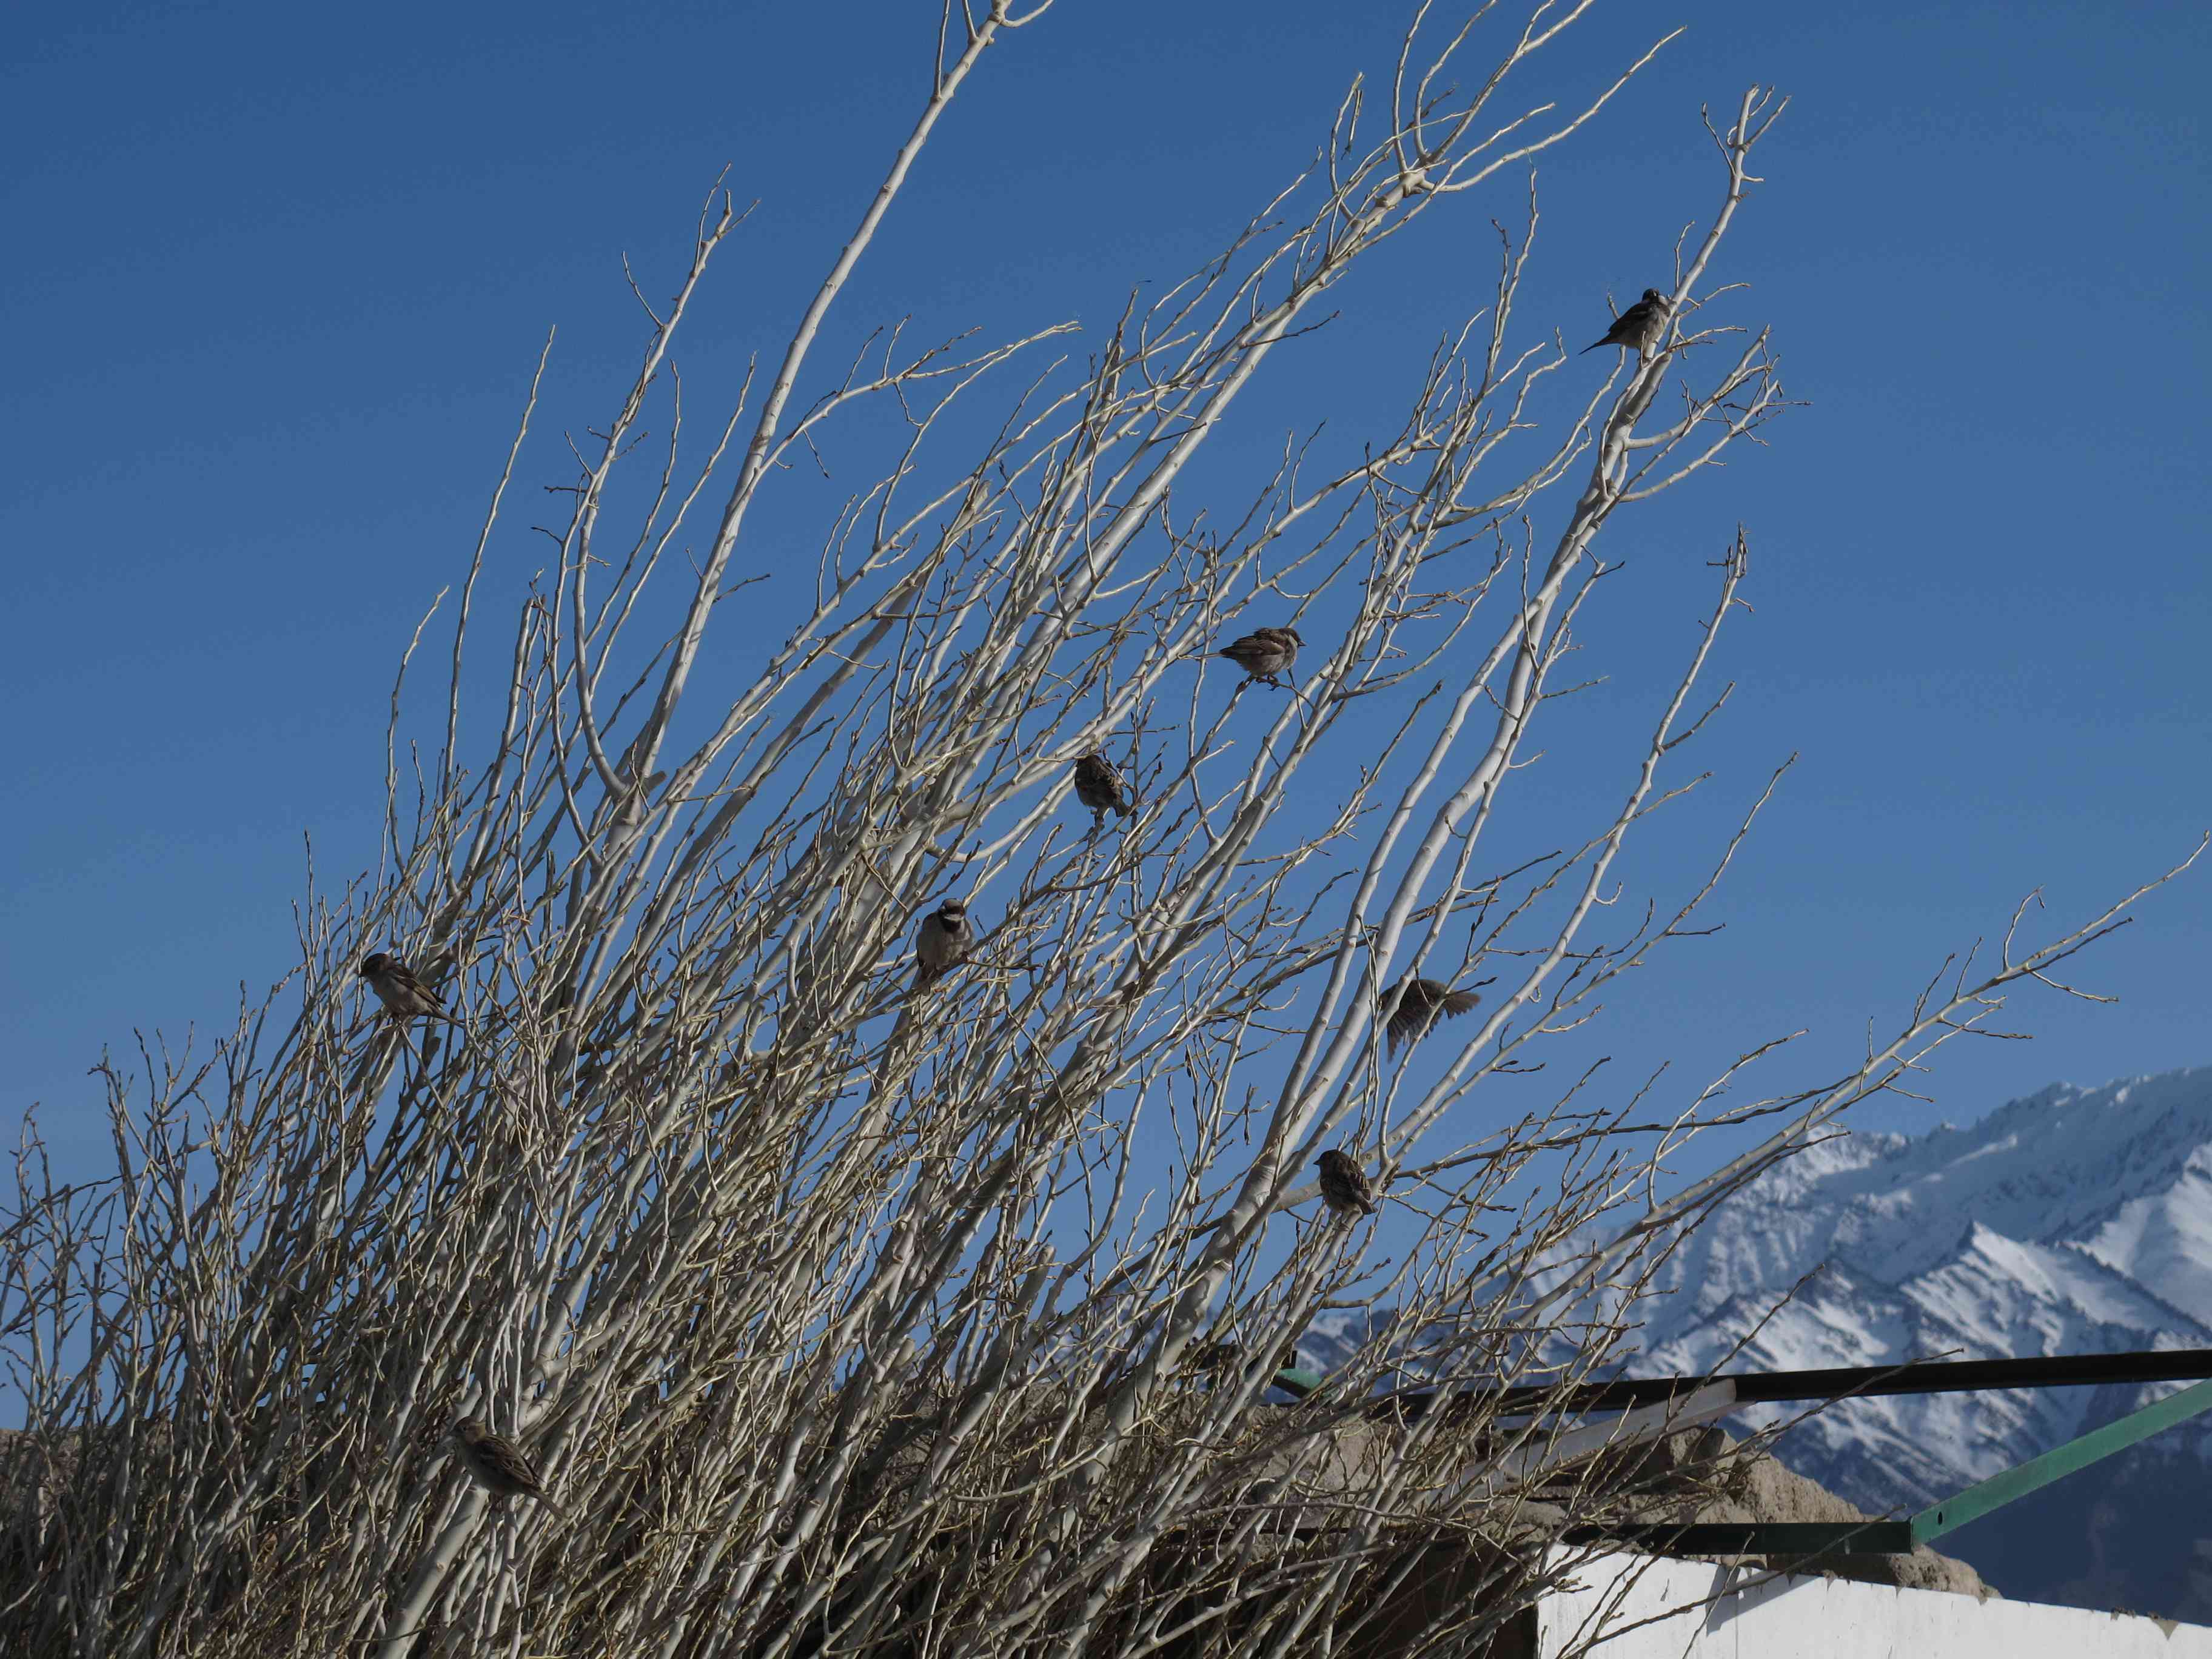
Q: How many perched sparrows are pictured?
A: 7